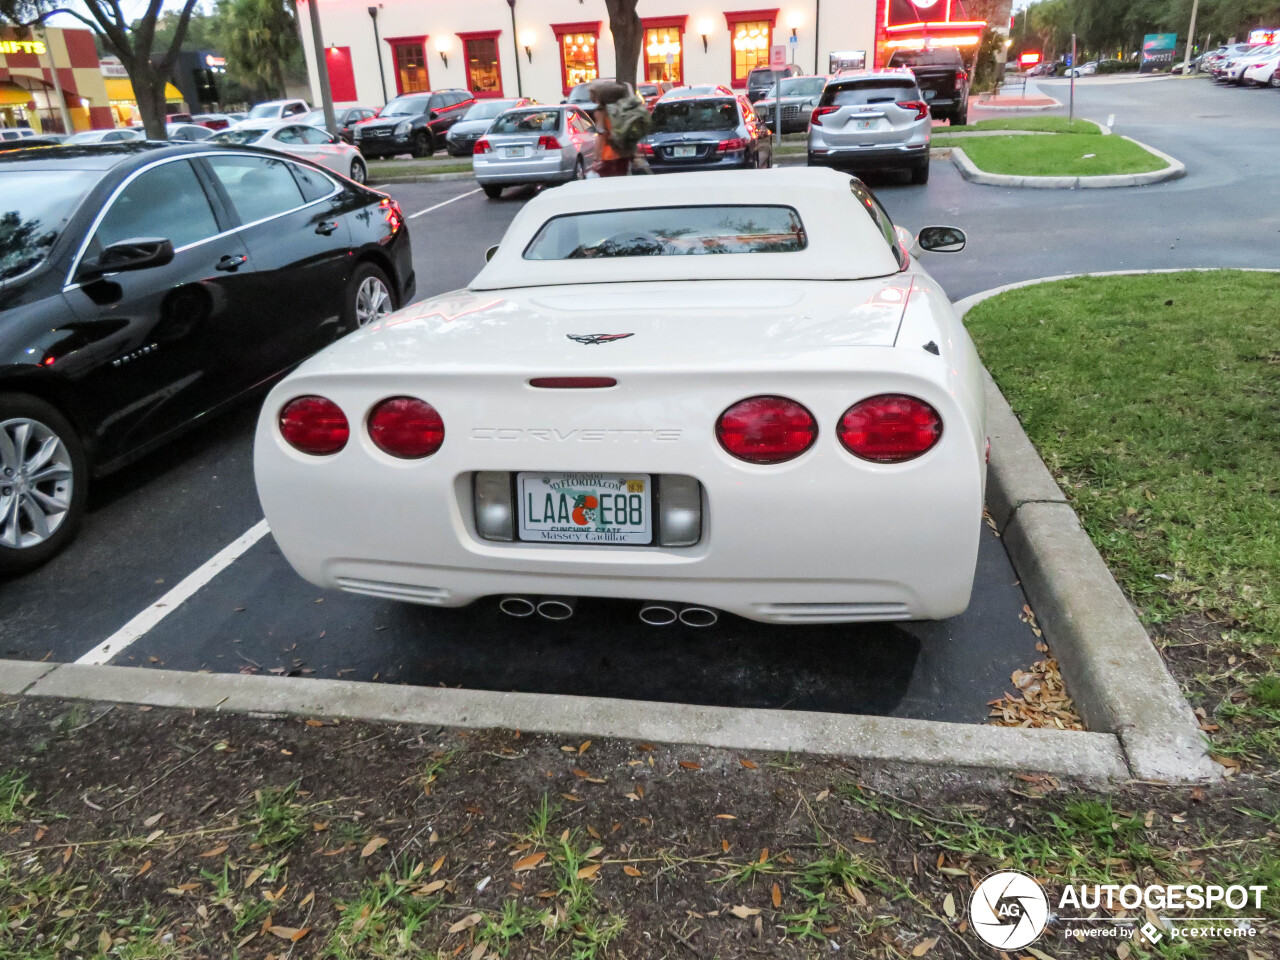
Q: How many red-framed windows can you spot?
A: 5